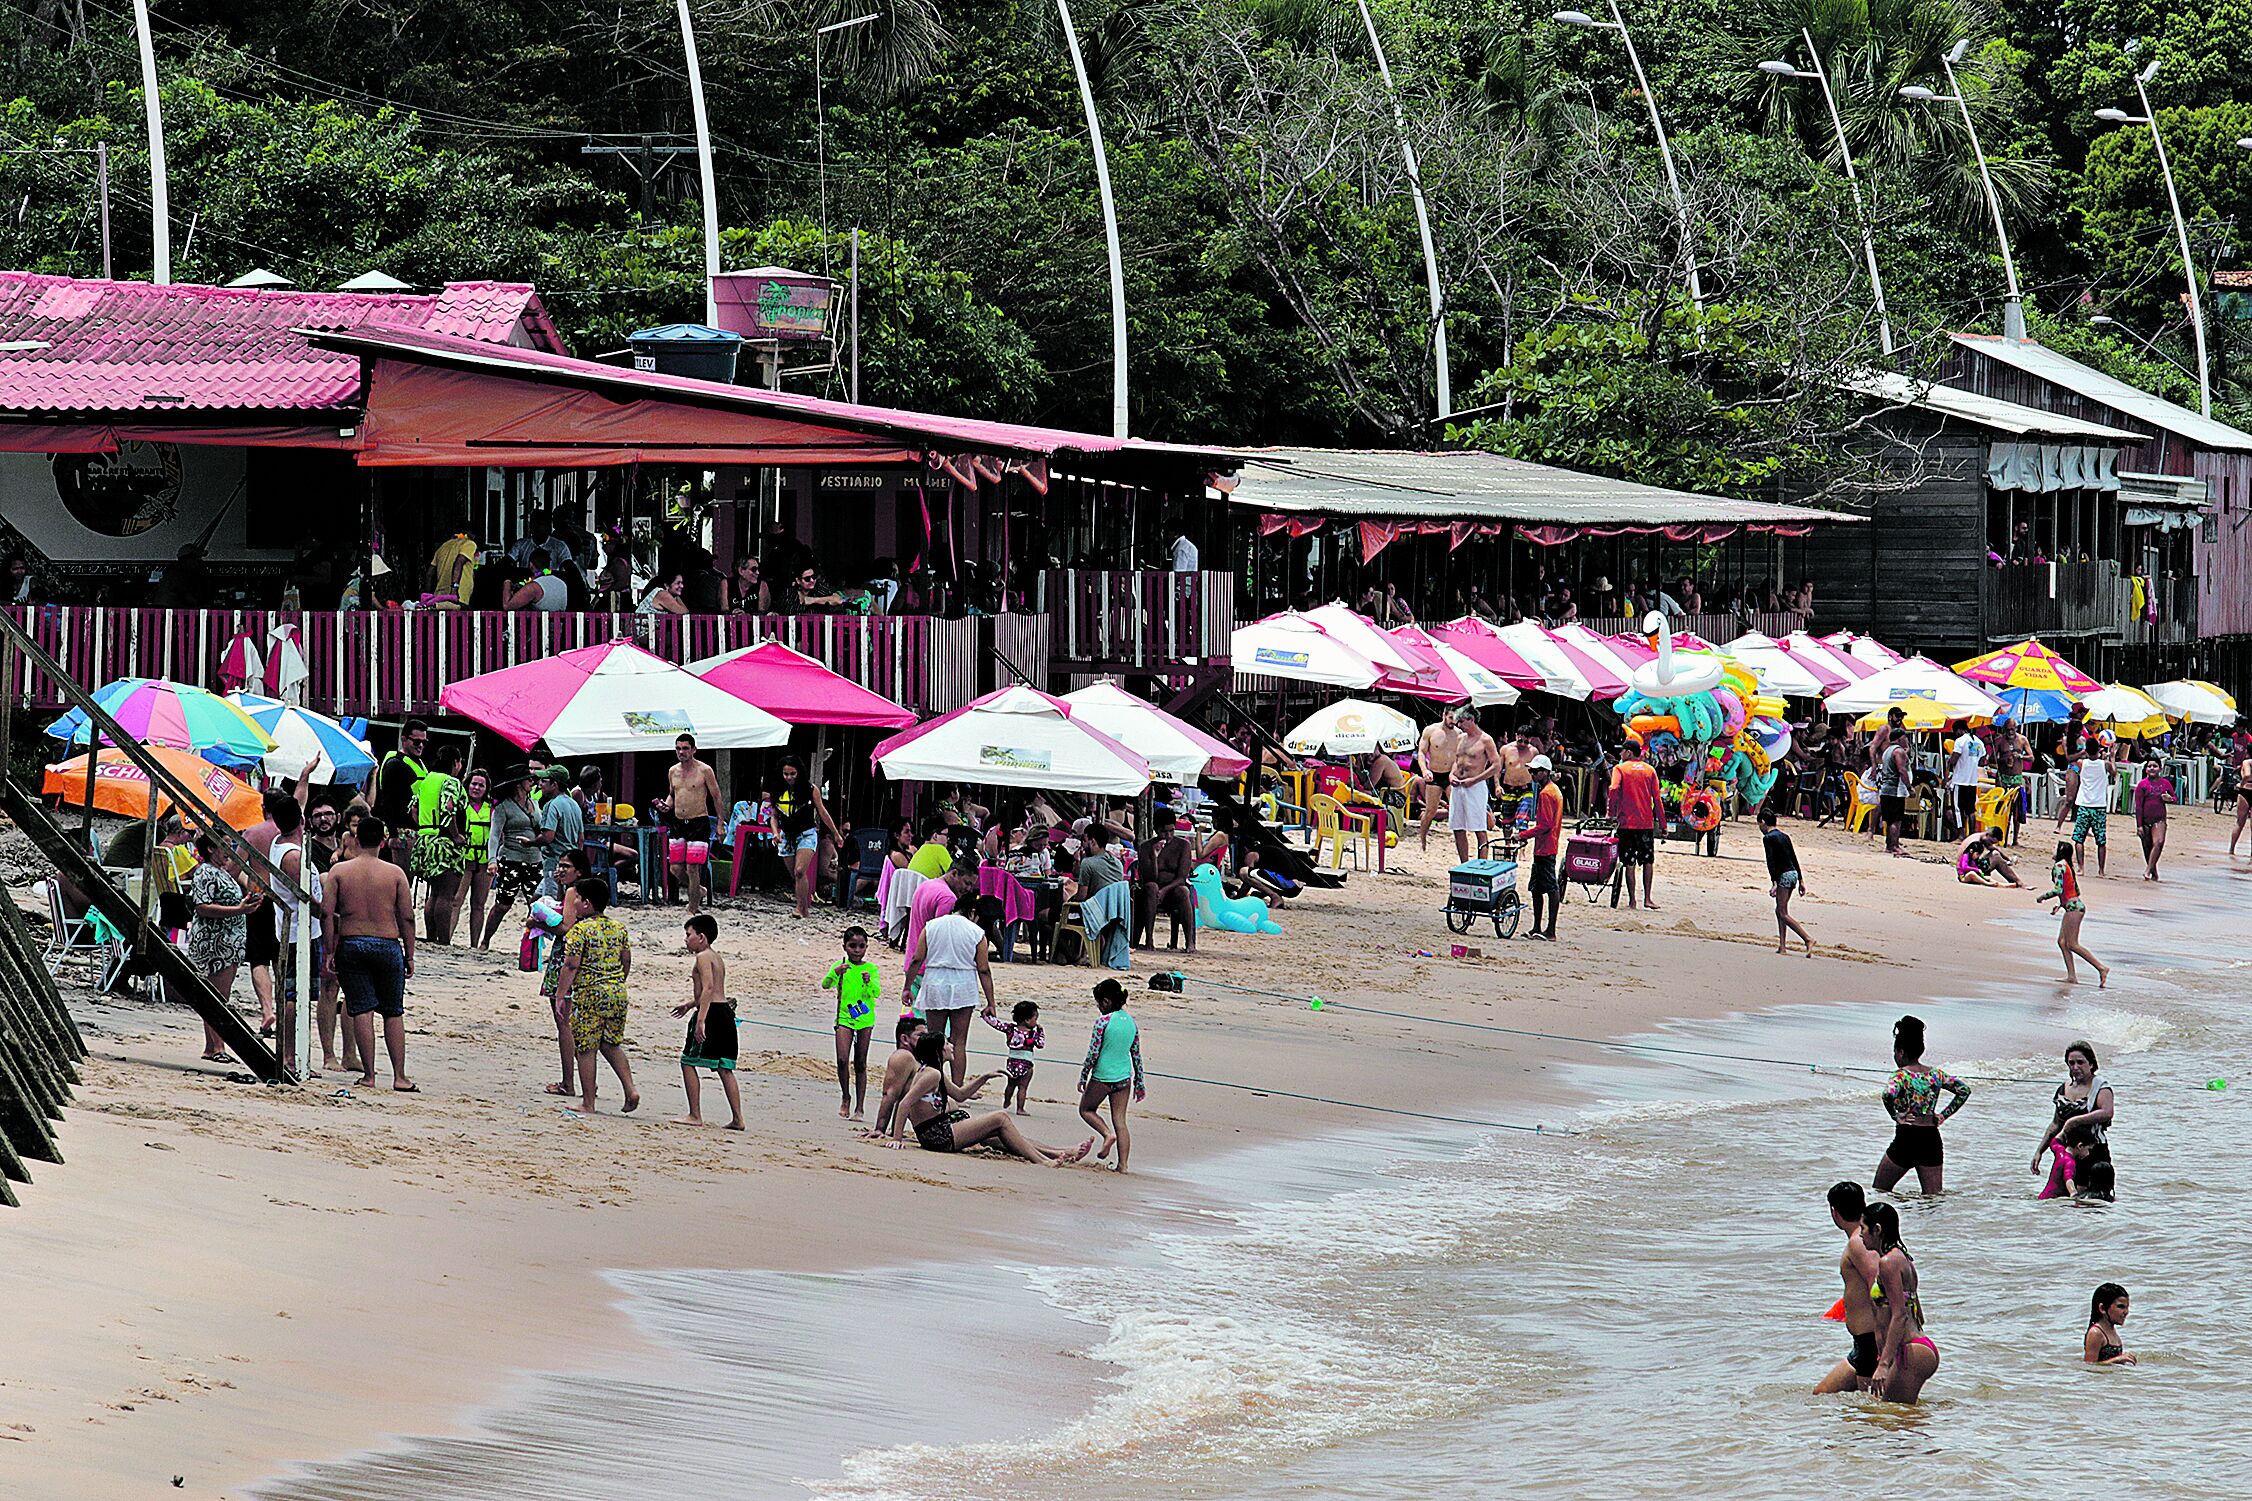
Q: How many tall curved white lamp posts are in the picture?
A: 8